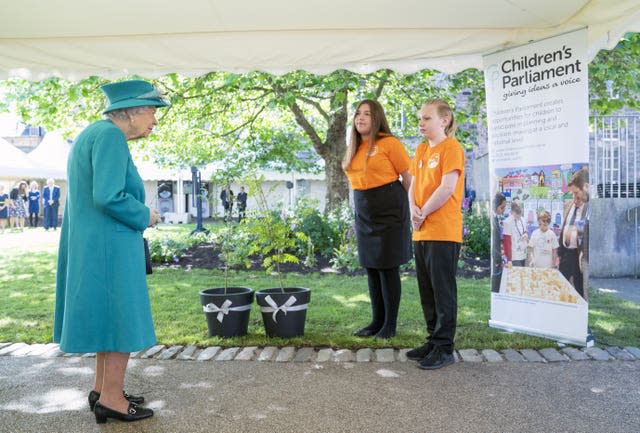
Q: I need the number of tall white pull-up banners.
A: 1